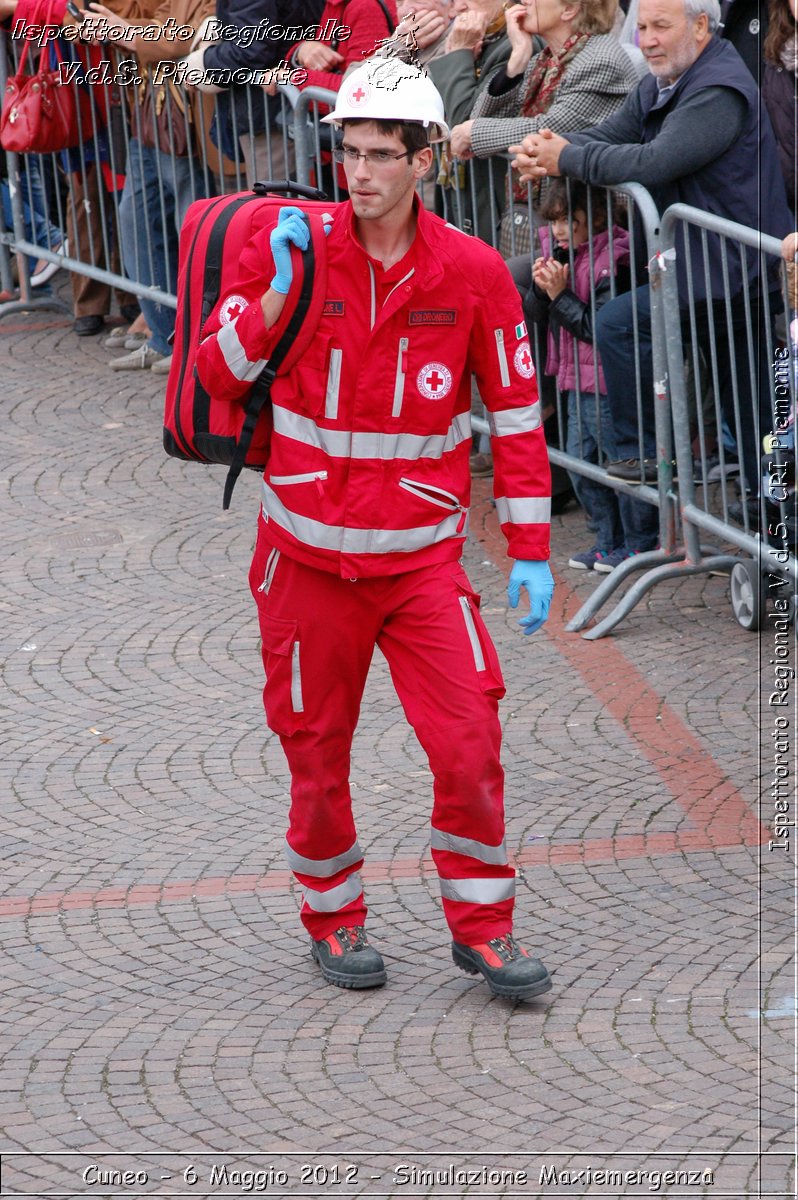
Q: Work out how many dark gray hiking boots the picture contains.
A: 2